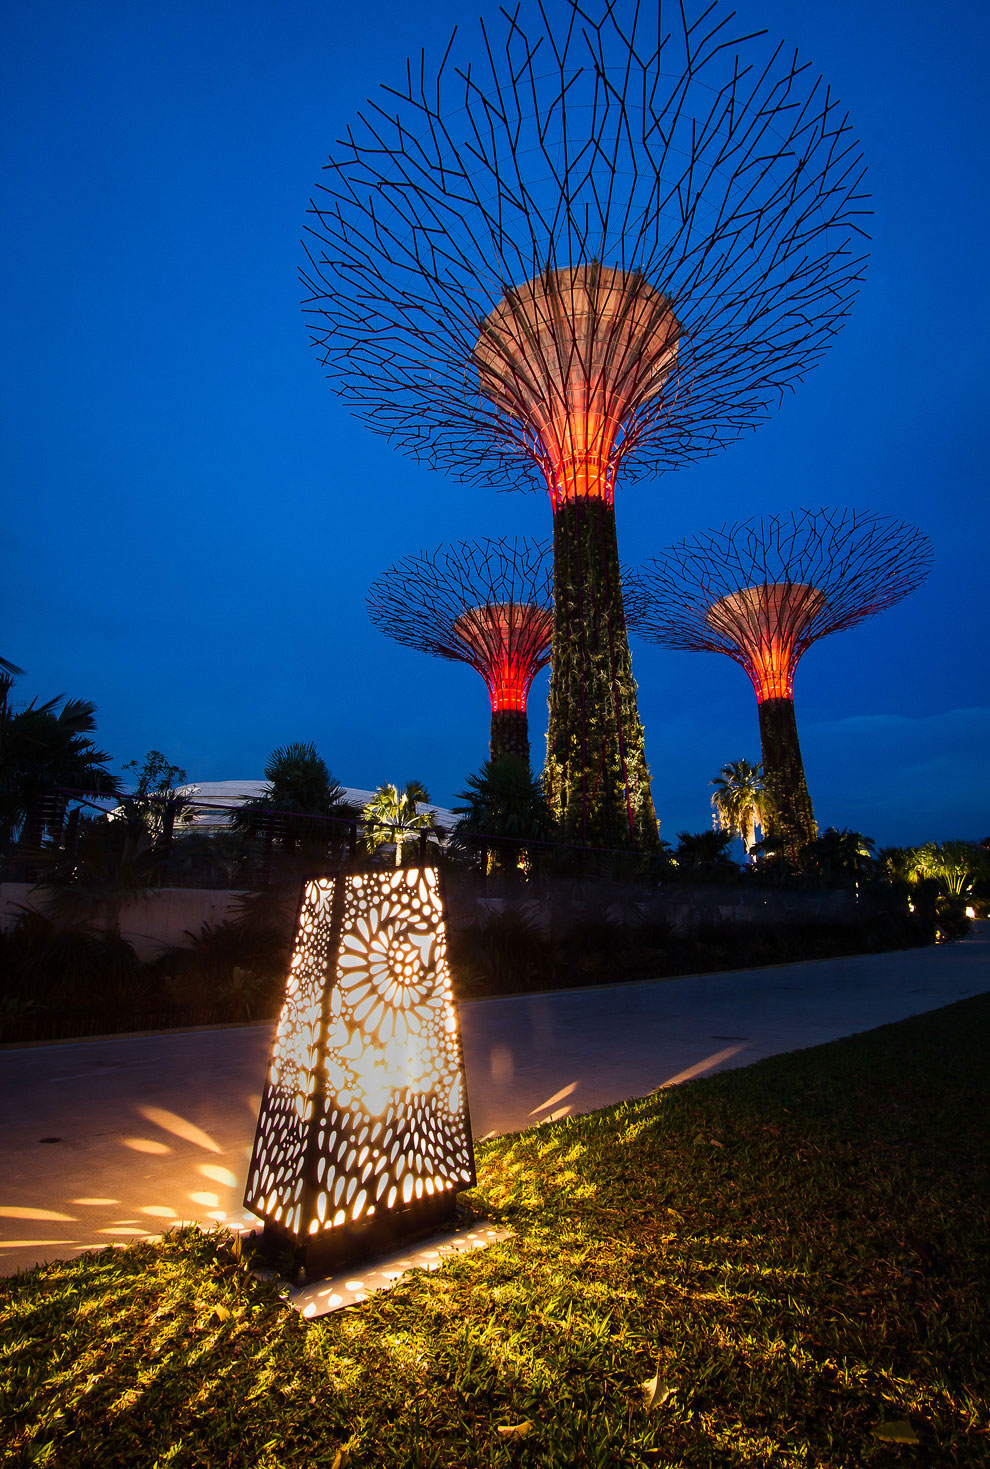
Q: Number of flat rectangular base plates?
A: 1